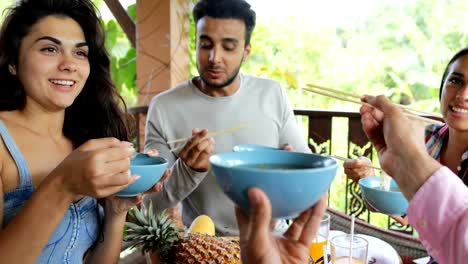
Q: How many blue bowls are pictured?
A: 4